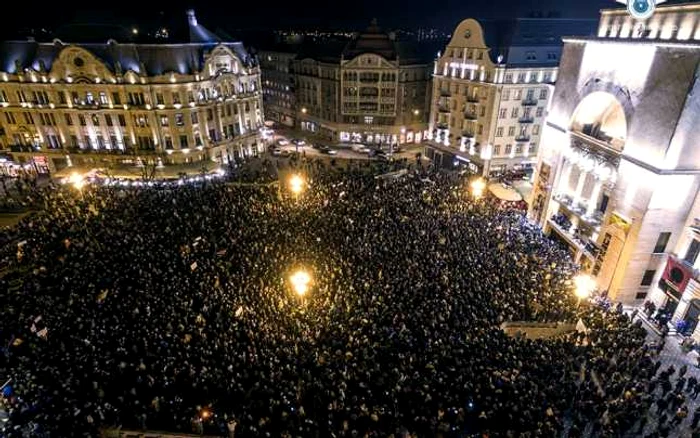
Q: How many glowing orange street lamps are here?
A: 5